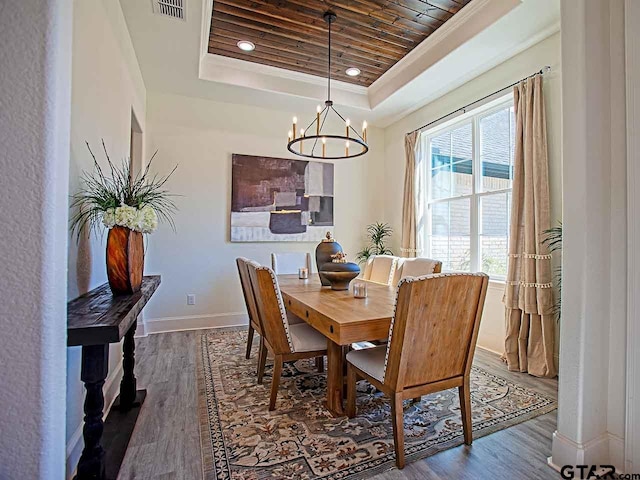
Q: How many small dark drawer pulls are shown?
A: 3